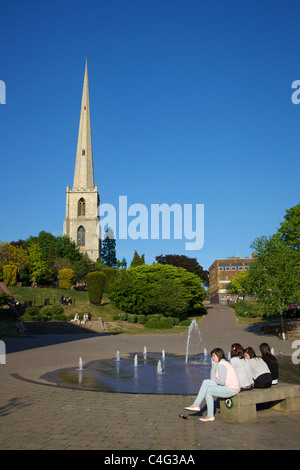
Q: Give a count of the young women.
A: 4